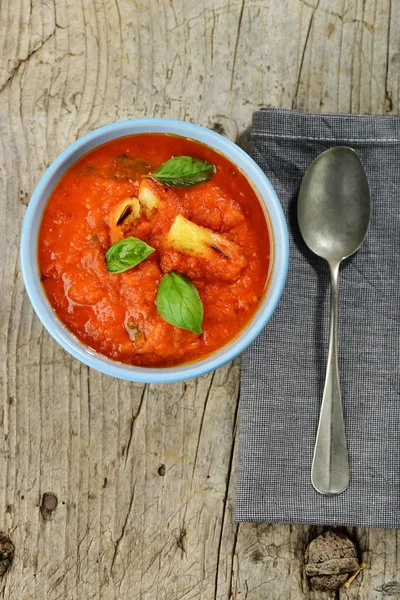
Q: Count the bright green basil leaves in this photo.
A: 3